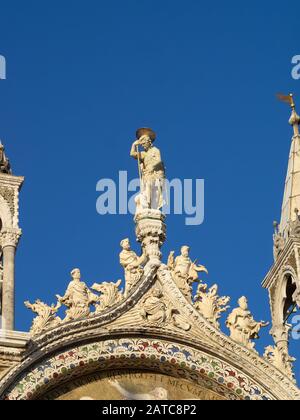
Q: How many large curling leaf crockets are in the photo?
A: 4